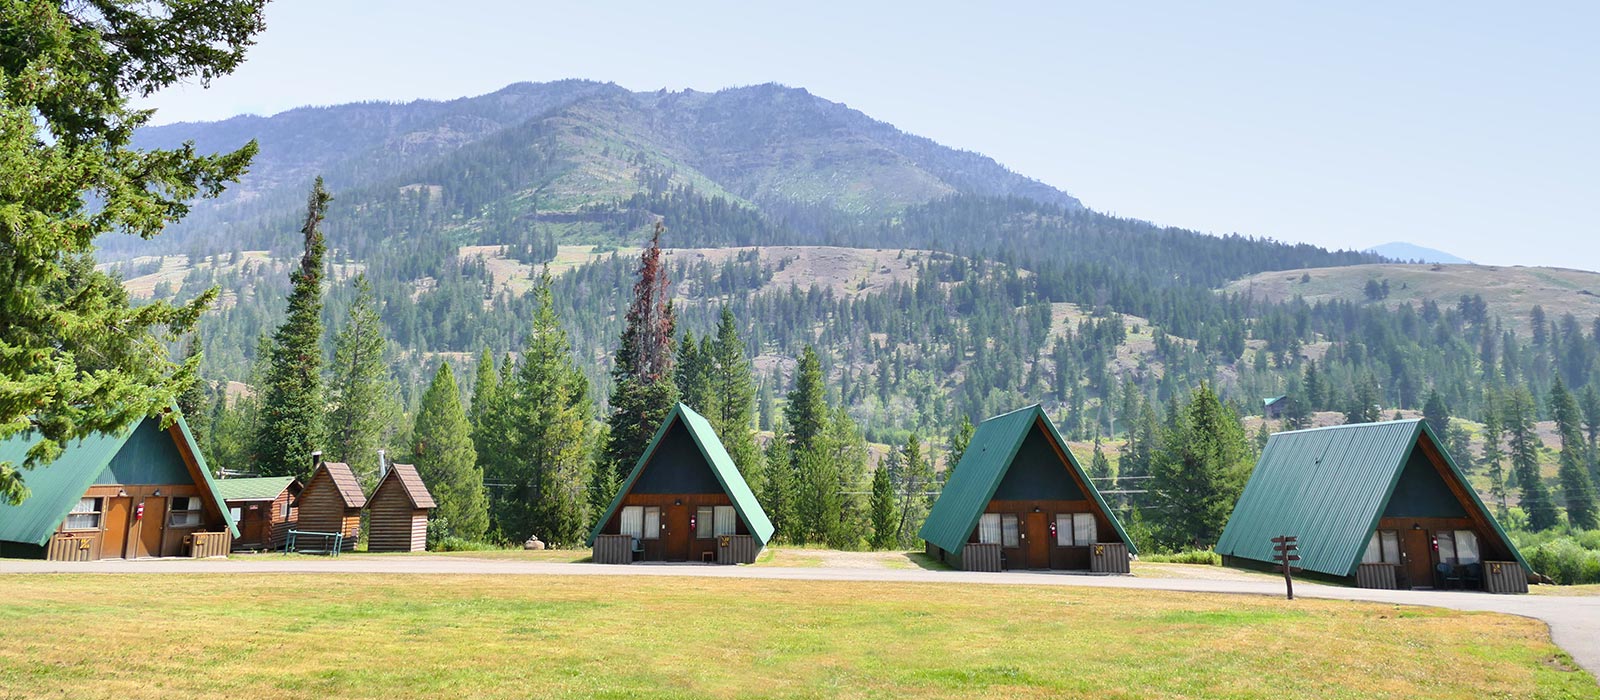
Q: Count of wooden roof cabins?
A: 2